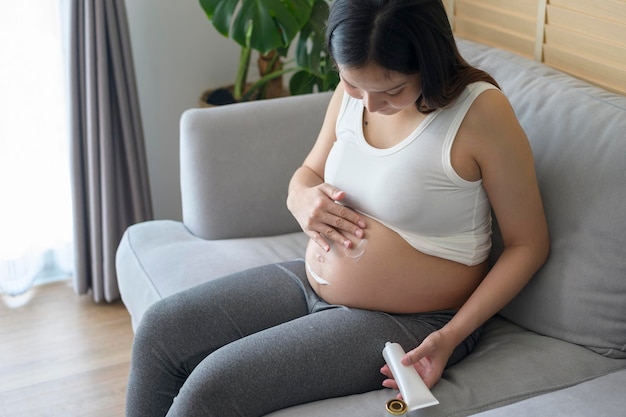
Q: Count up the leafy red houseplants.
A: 0